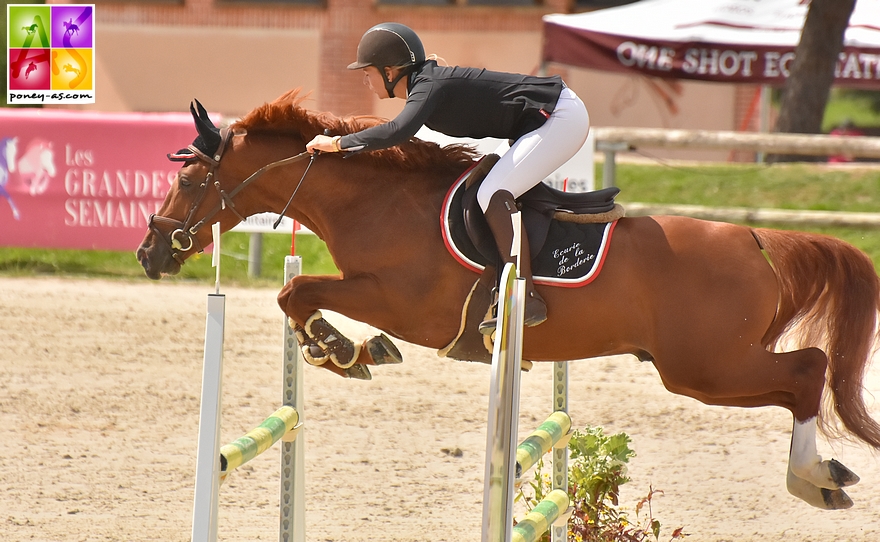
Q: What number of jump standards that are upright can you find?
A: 4